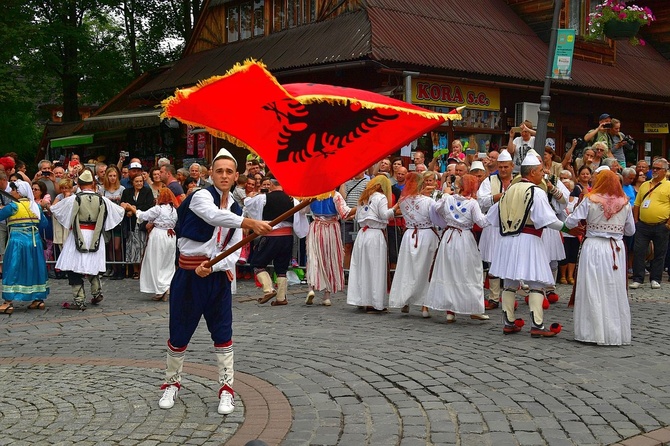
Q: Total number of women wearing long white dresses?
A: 5